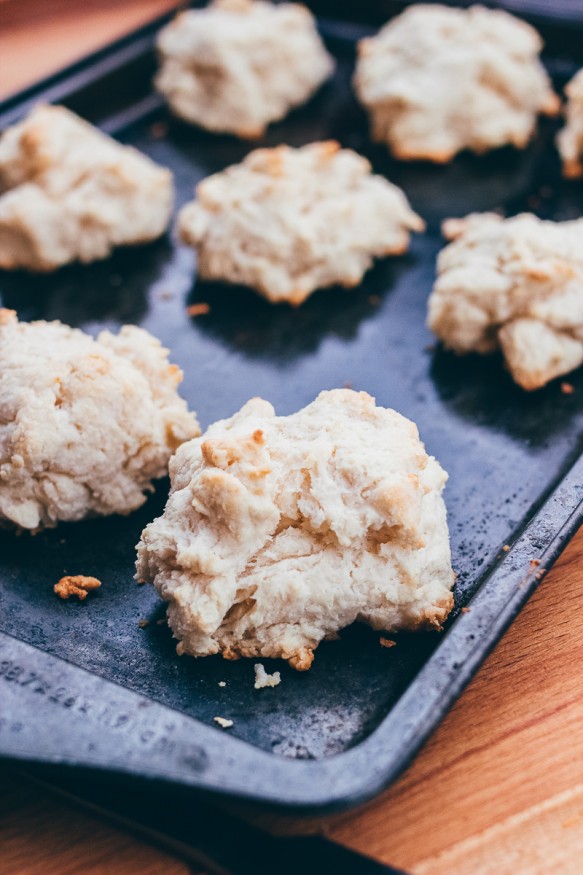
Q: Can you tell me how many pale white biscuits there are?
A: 8